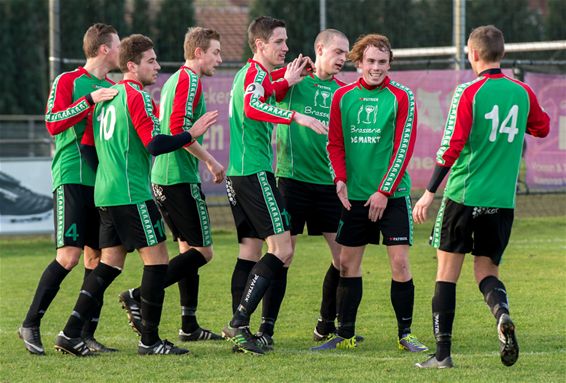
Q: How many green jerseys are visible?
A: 7